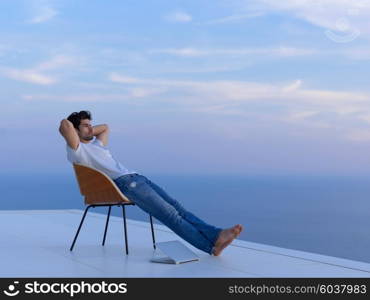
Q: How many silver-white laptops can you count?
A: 1